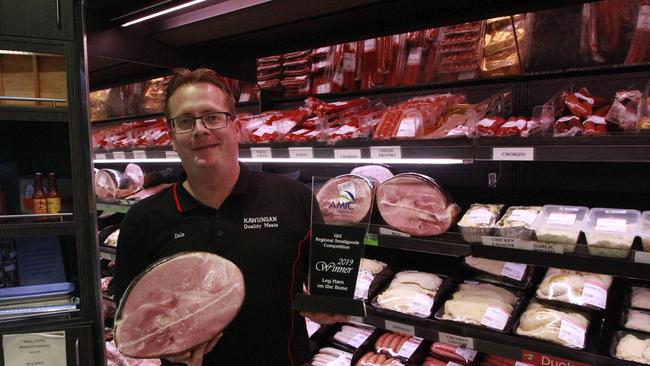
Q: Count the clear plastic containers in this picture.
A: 3